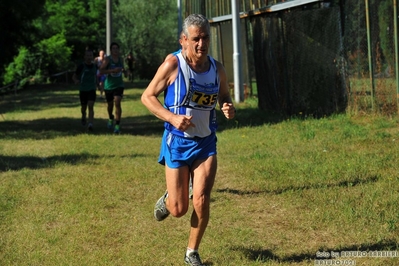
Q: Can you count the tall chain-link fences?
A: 1